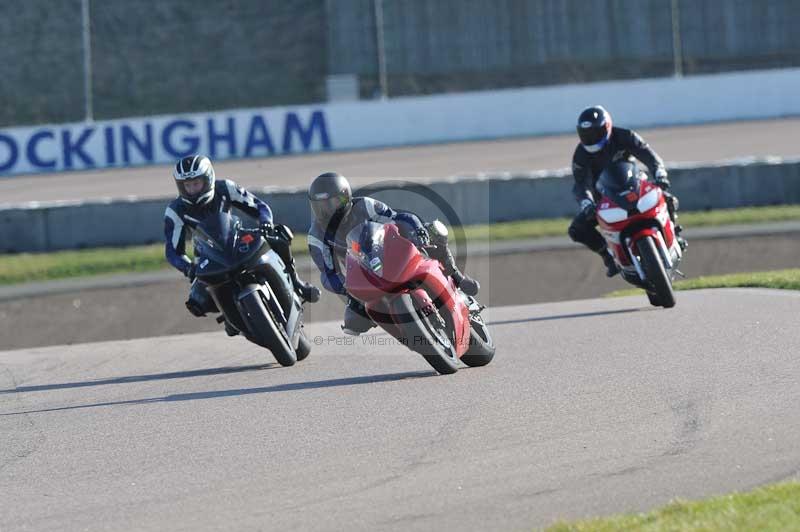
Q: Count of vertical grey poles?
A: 3